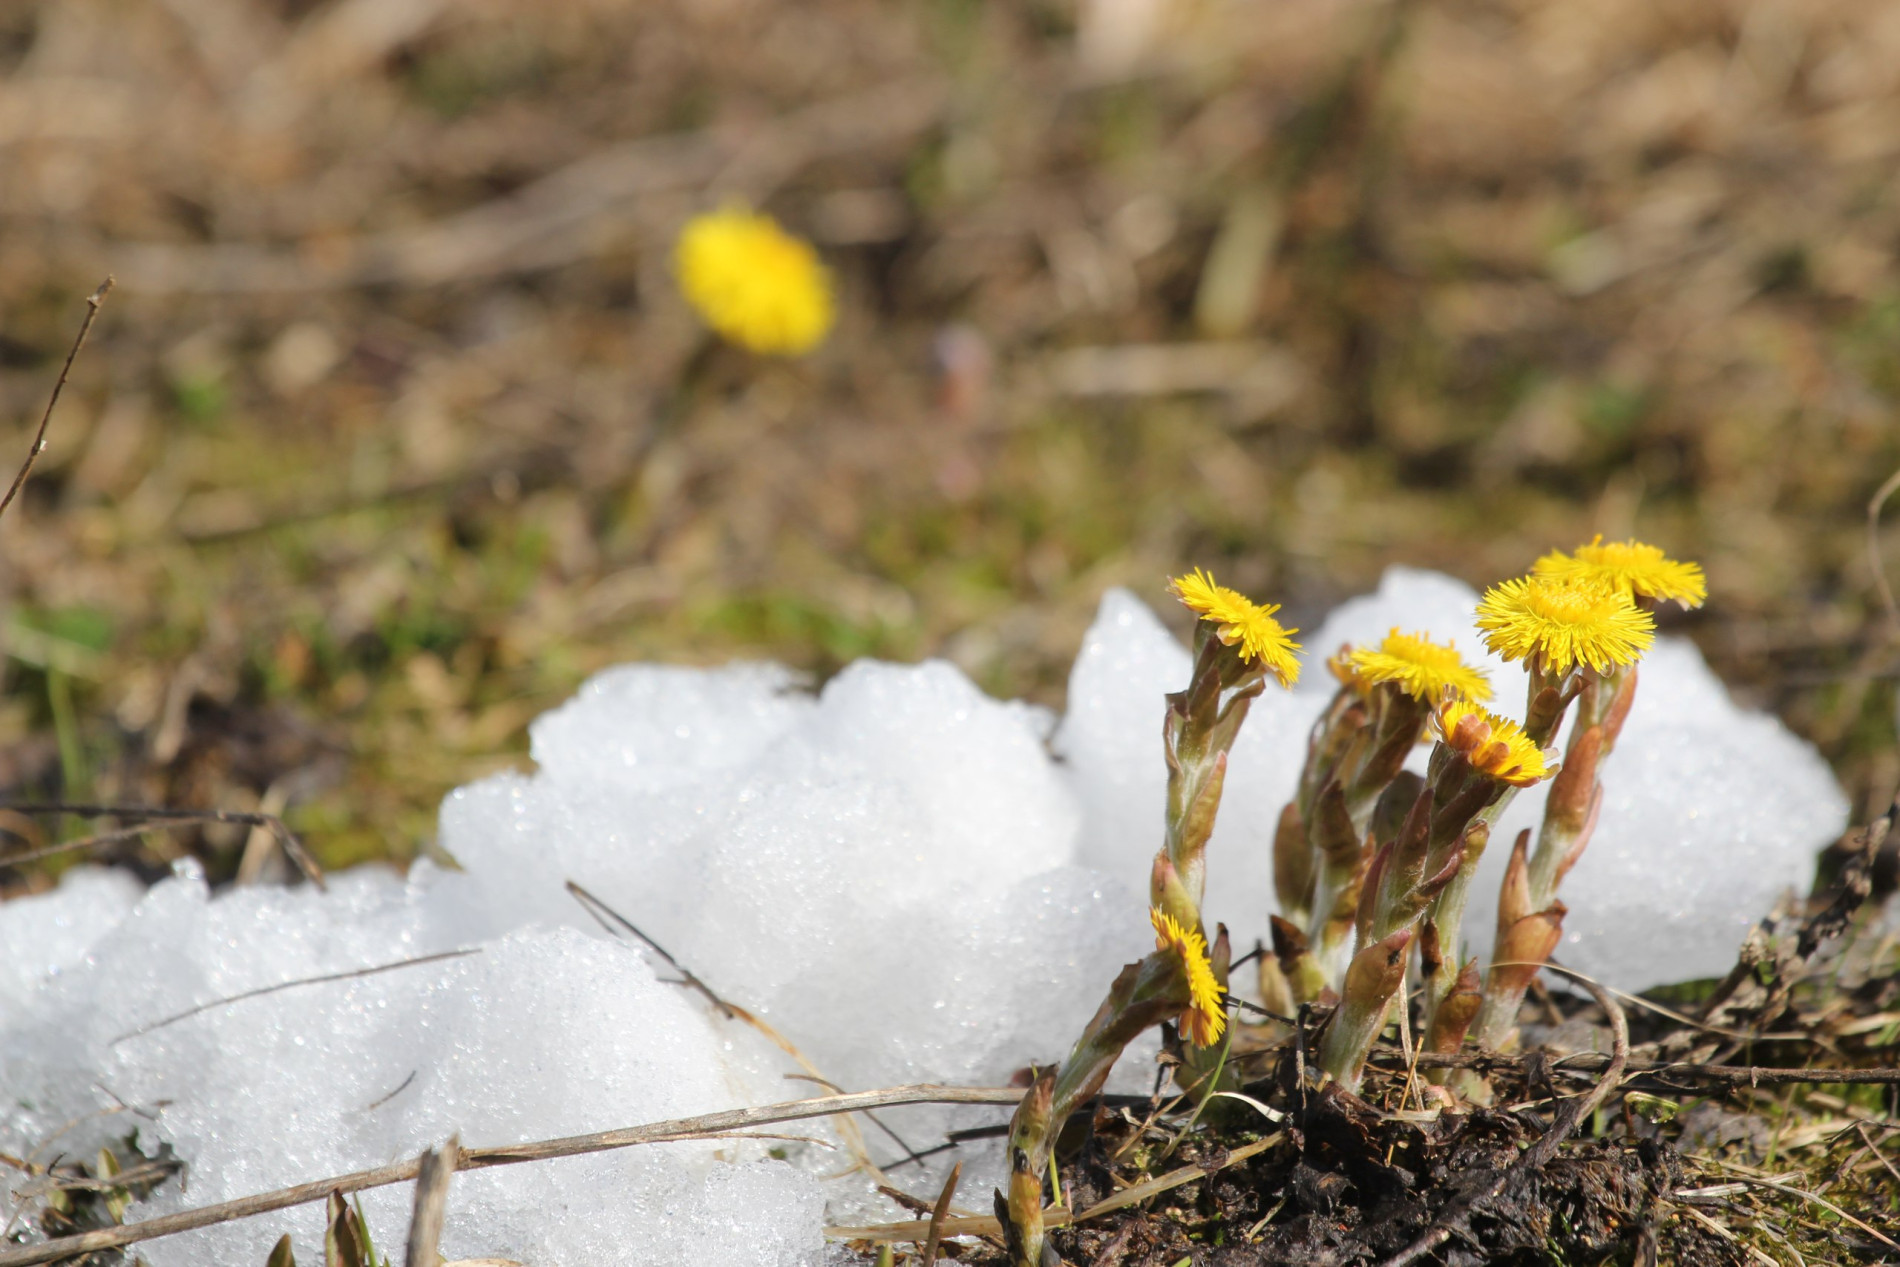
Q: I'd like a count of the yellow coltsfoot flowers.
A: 7